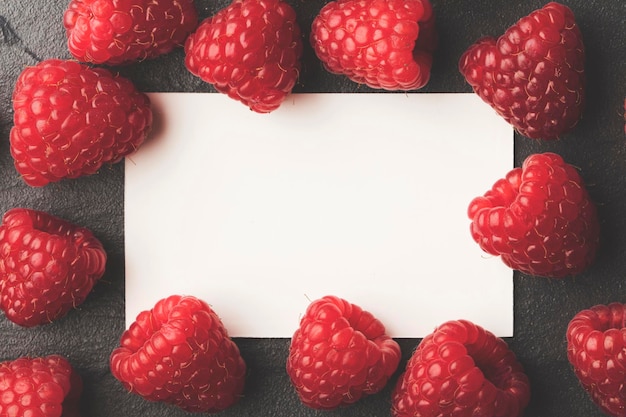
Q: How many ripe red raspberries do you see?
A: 12